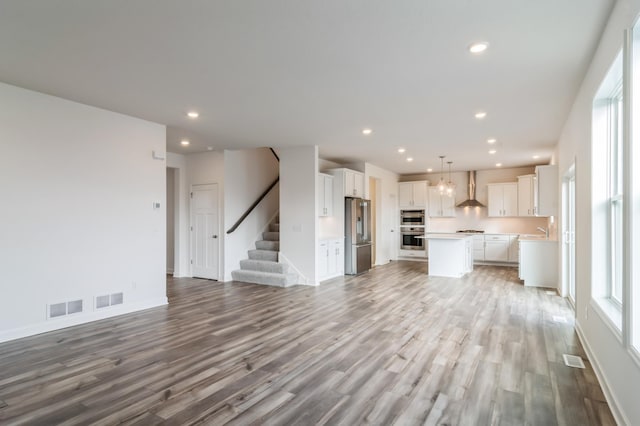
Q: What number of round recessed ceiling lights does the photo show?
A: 12